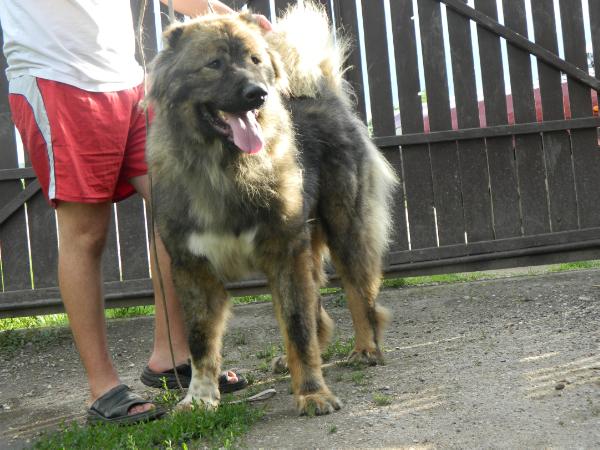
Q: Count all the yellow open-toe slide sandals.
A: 0